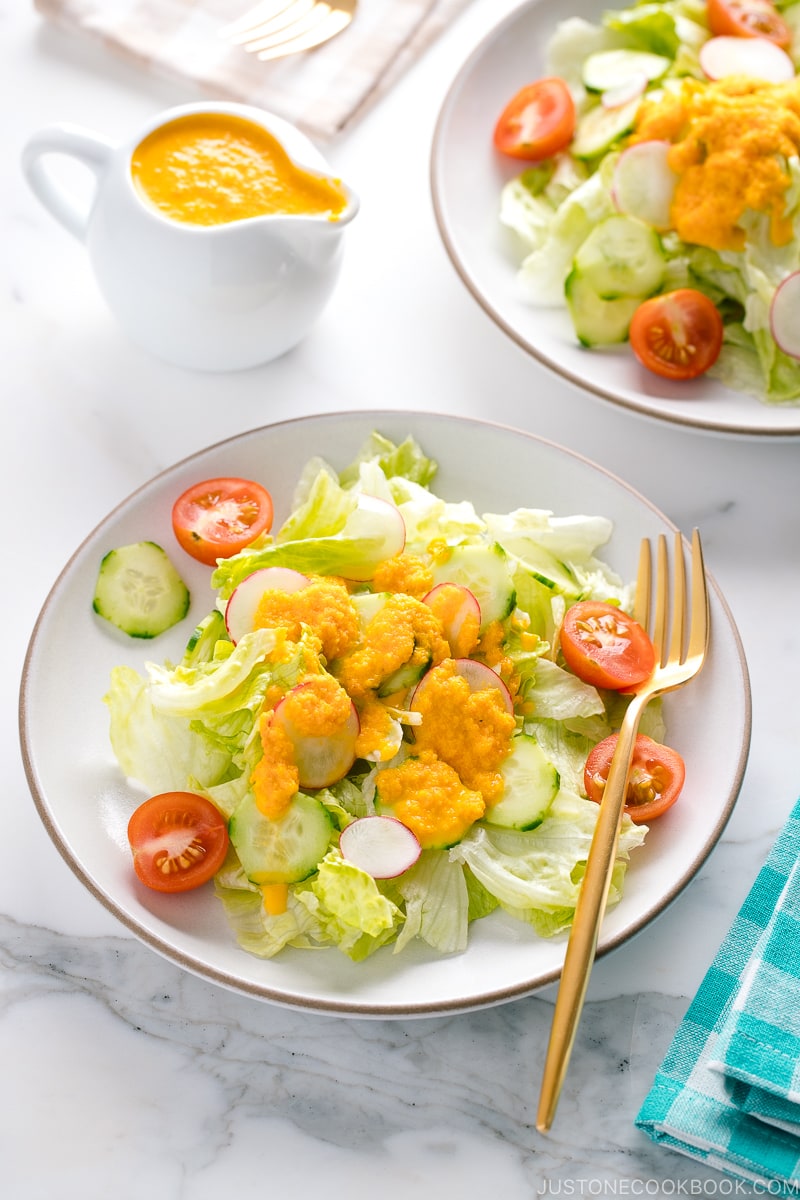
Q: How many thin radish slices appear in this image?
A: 10